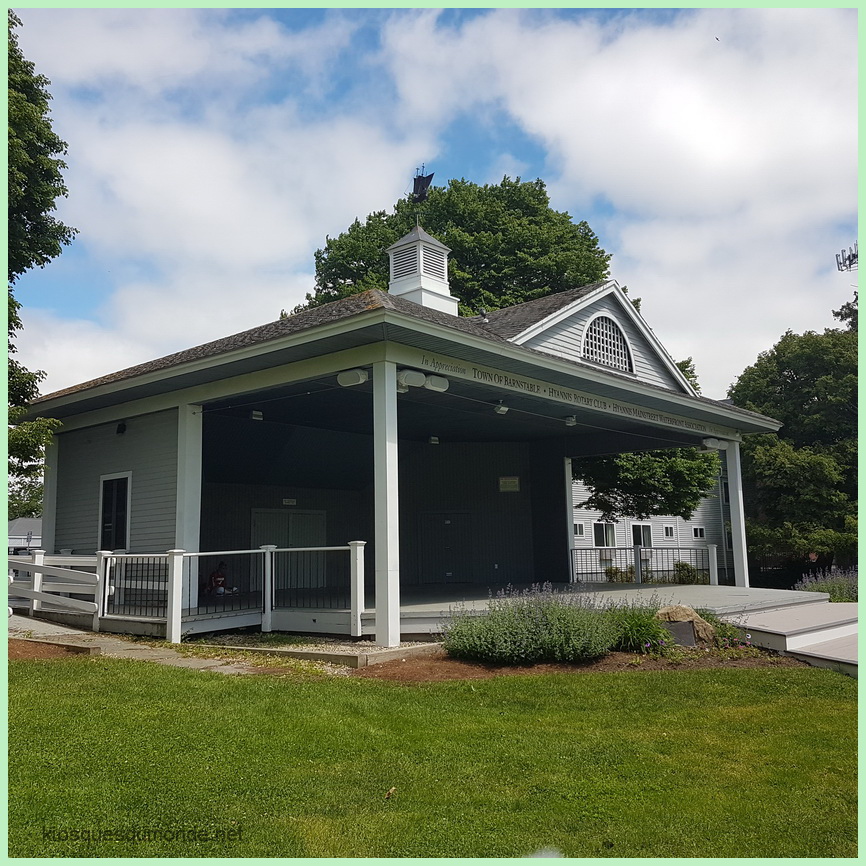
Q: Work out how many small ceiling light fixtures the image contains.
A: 4